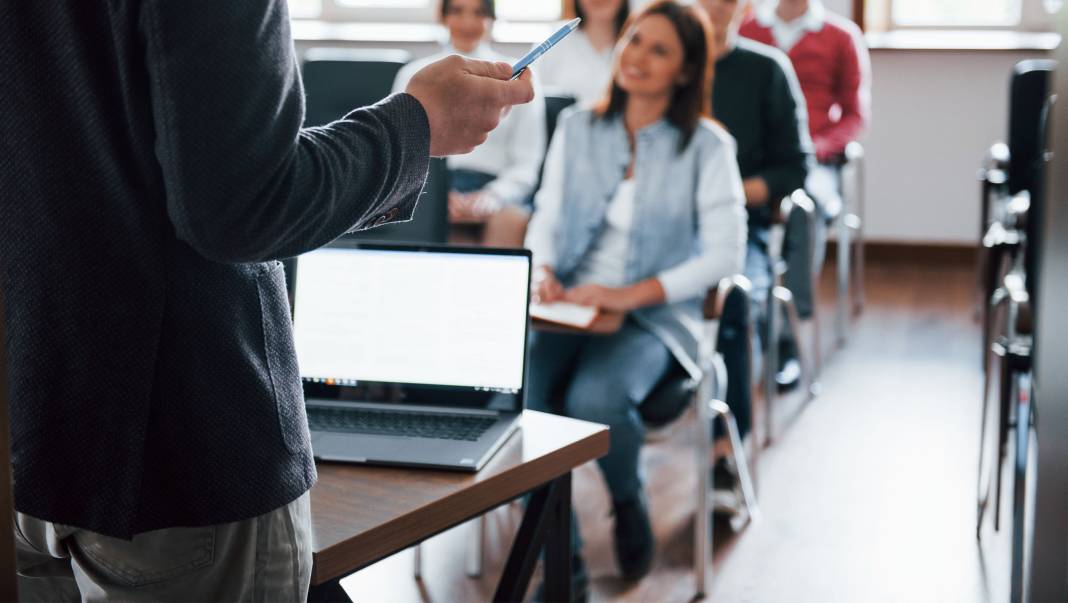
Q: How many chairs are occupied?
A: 5